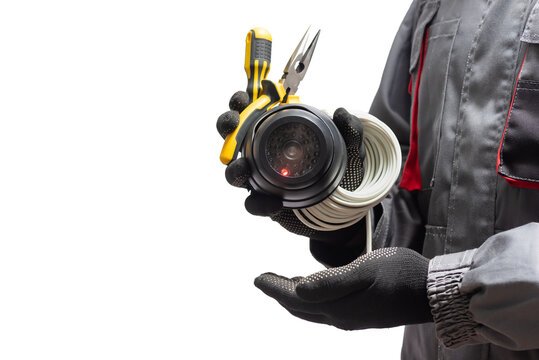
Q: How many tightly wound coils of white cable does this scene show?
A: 1